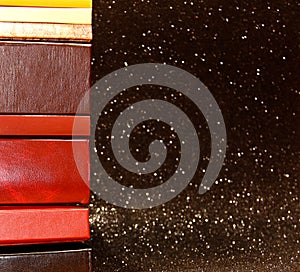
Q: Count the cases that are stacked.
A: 8